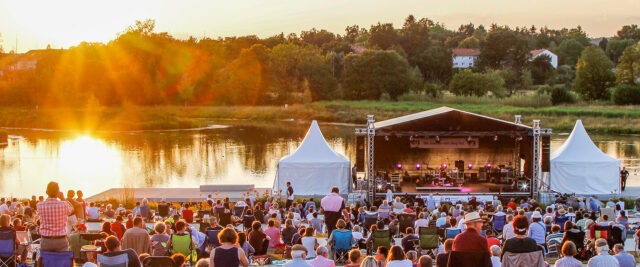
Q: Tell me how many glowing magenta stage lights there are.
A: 5